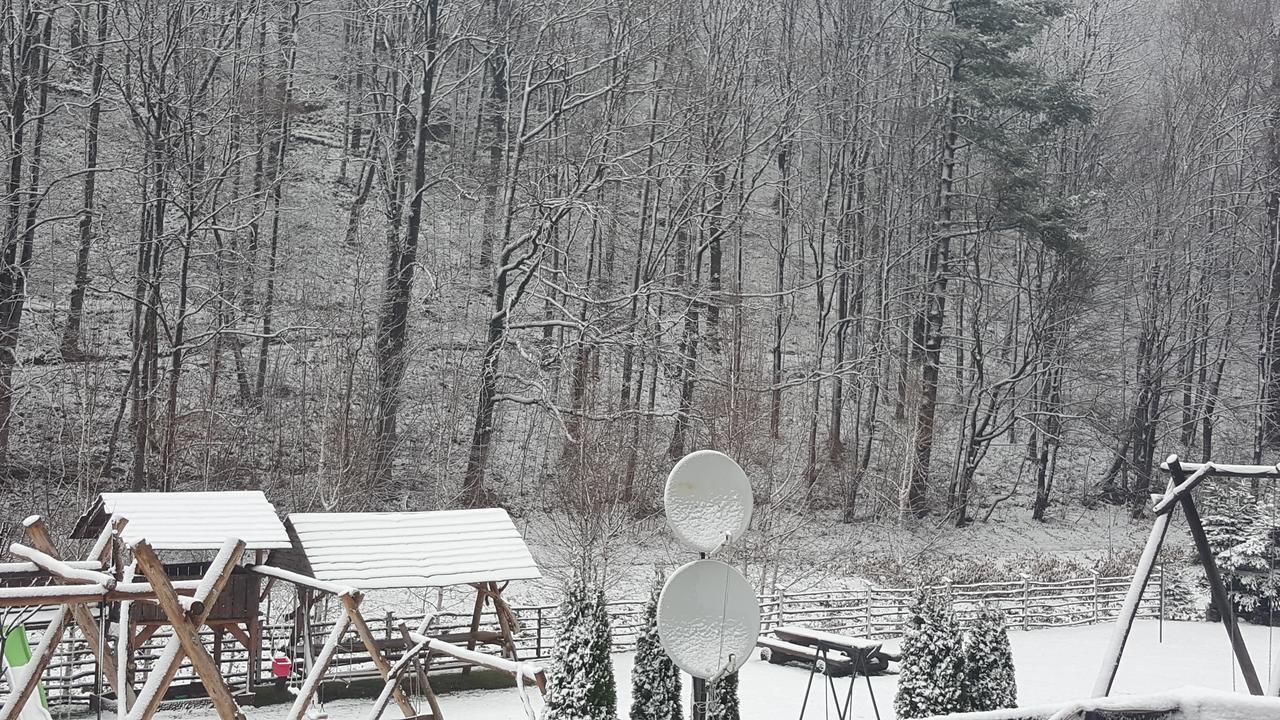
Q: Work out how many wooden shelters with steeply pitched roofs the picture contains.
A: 2